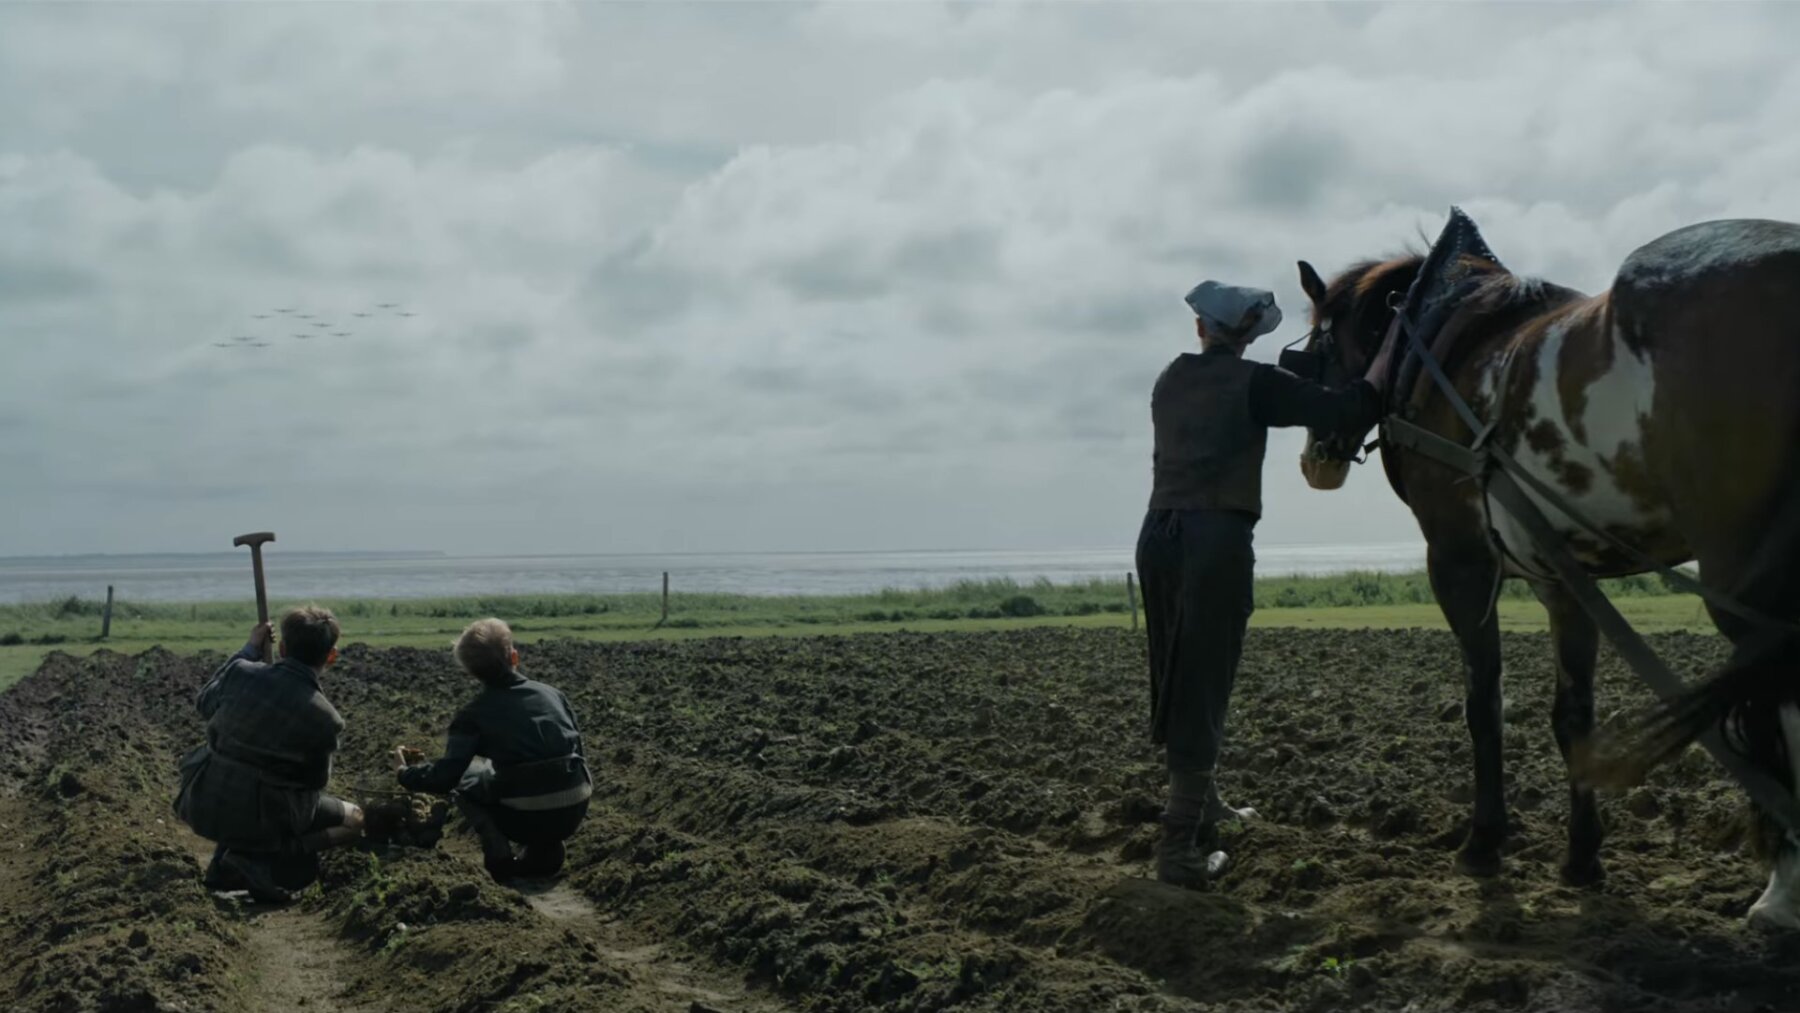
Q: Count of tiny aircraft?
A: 12